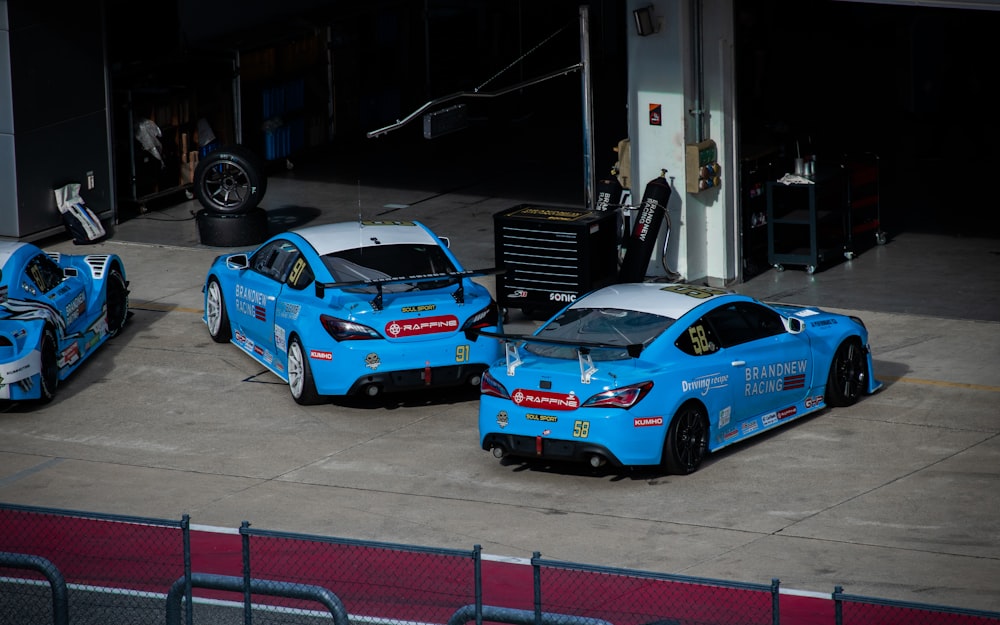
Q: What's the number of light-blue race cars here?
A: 3